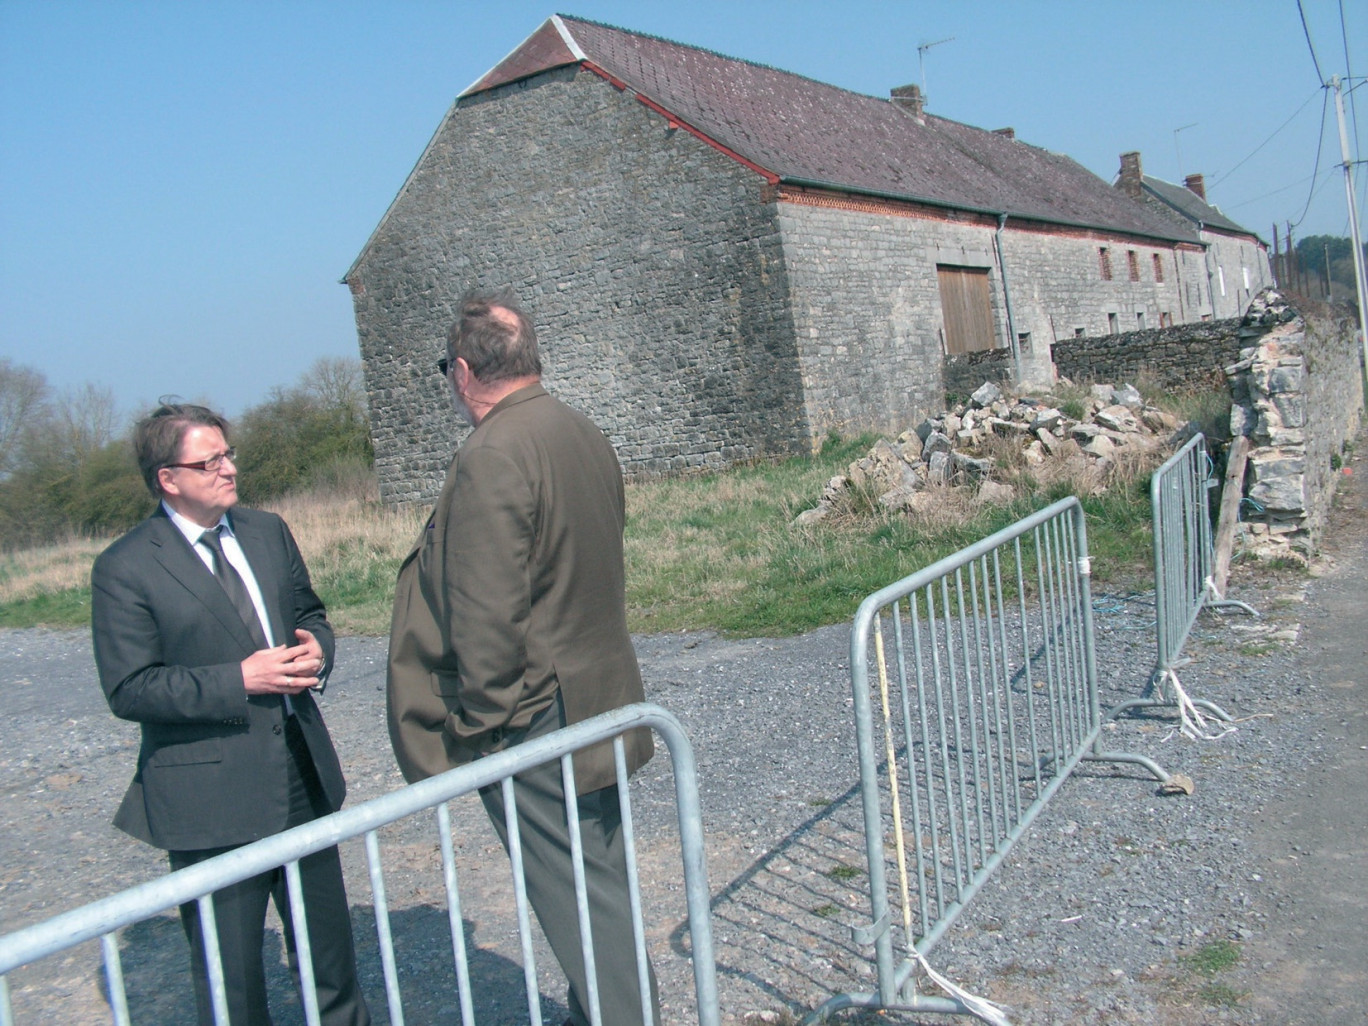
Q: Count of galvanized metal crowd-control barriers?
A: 3